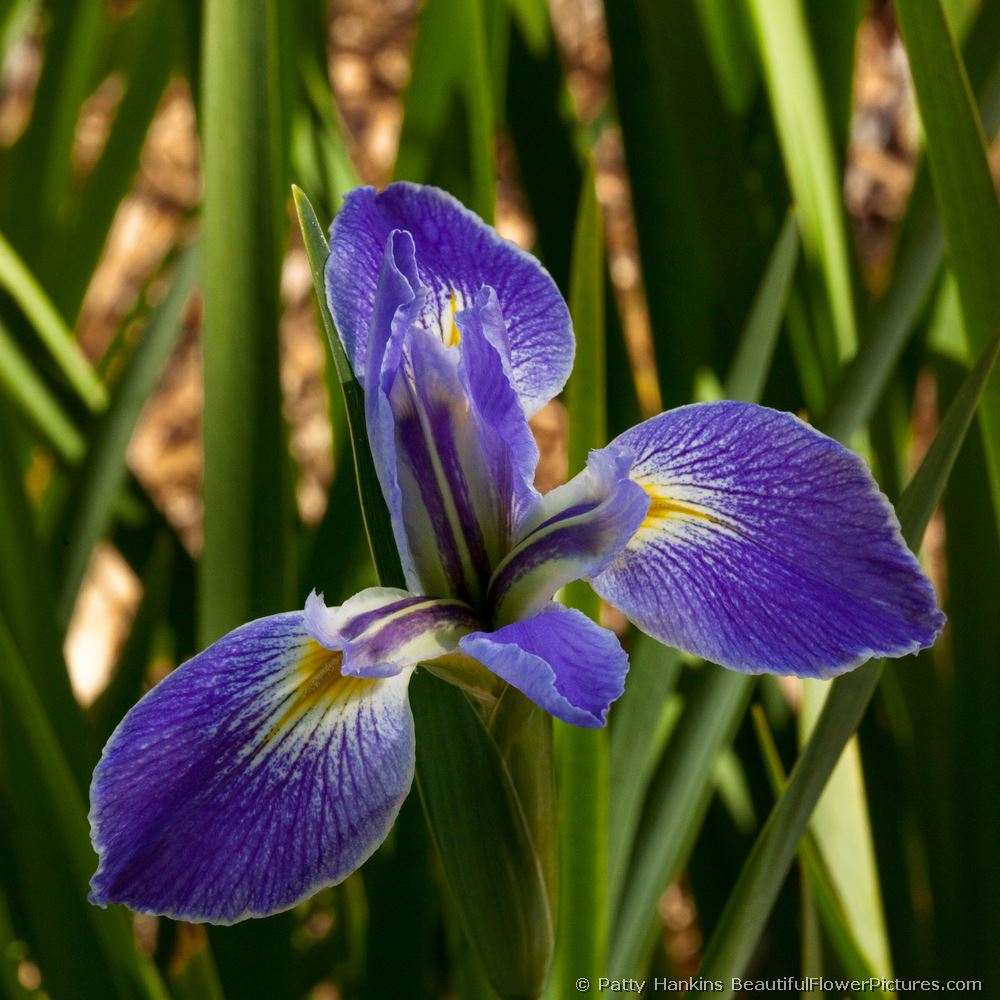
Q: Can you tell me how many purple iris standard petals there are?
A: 3